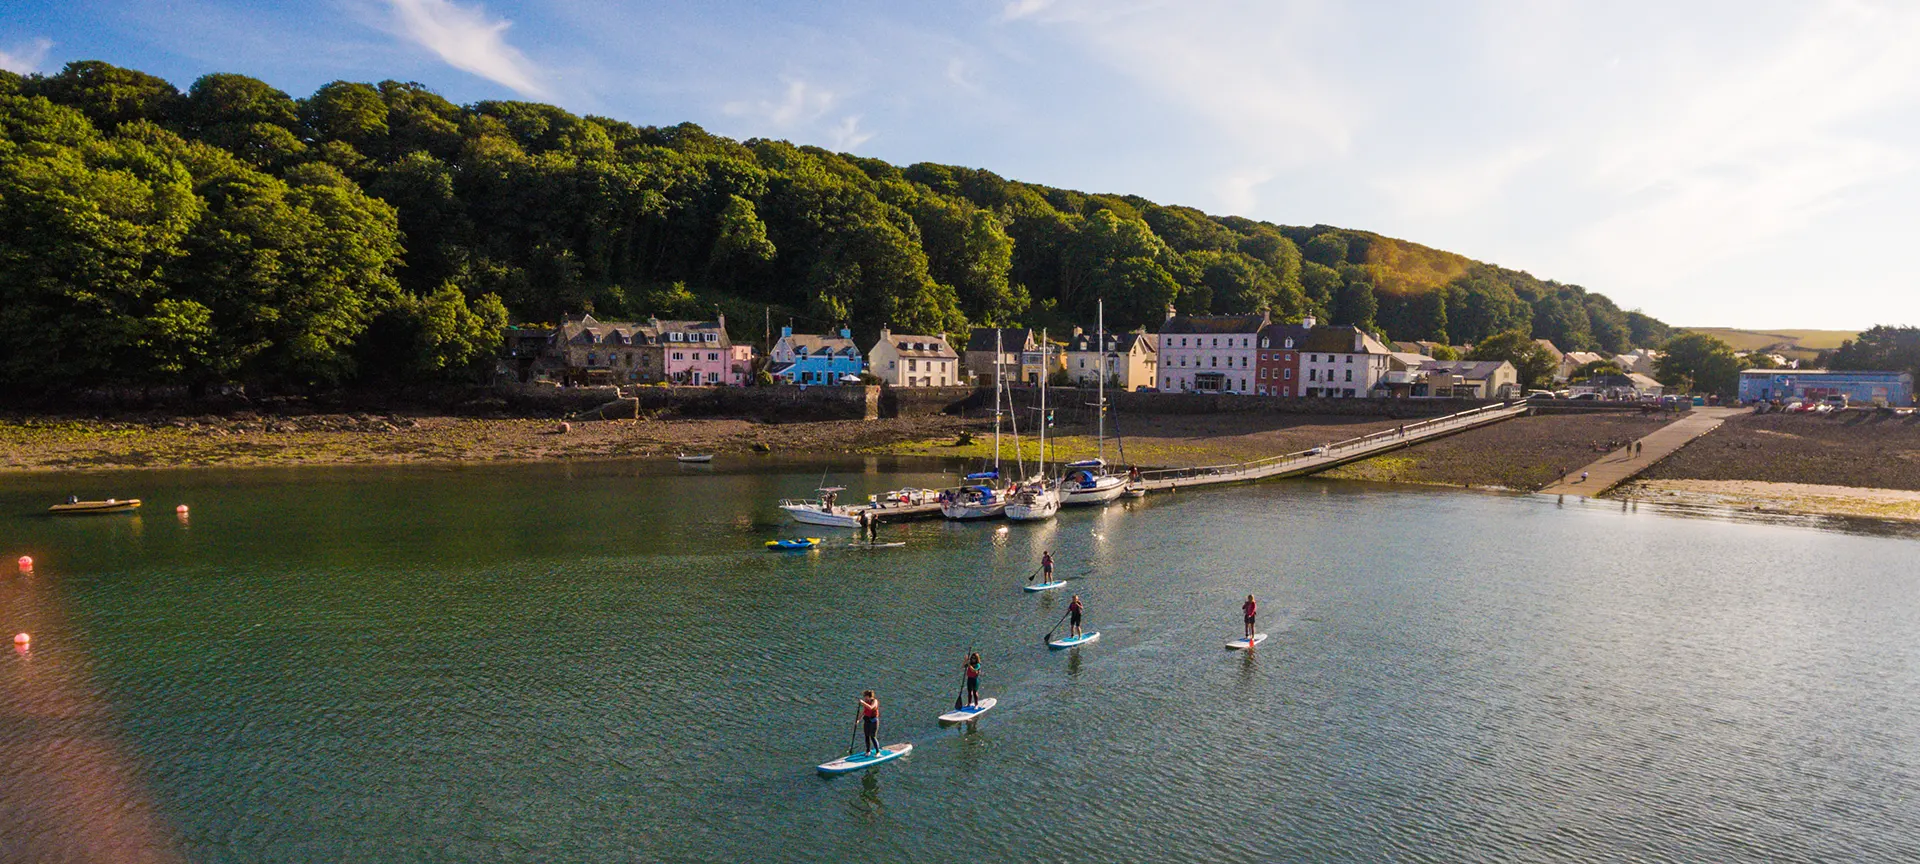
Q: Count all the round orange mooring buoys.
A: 3